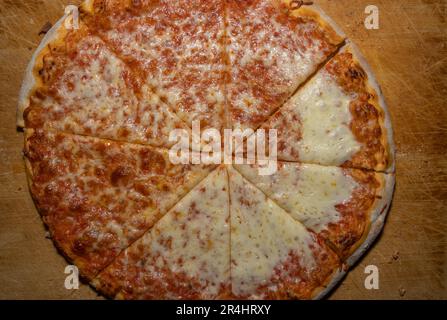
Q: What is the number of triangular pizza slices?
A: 8